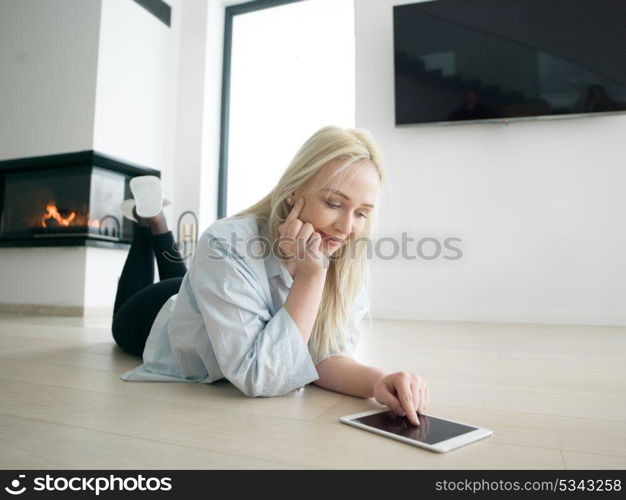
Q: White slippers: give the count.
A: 2